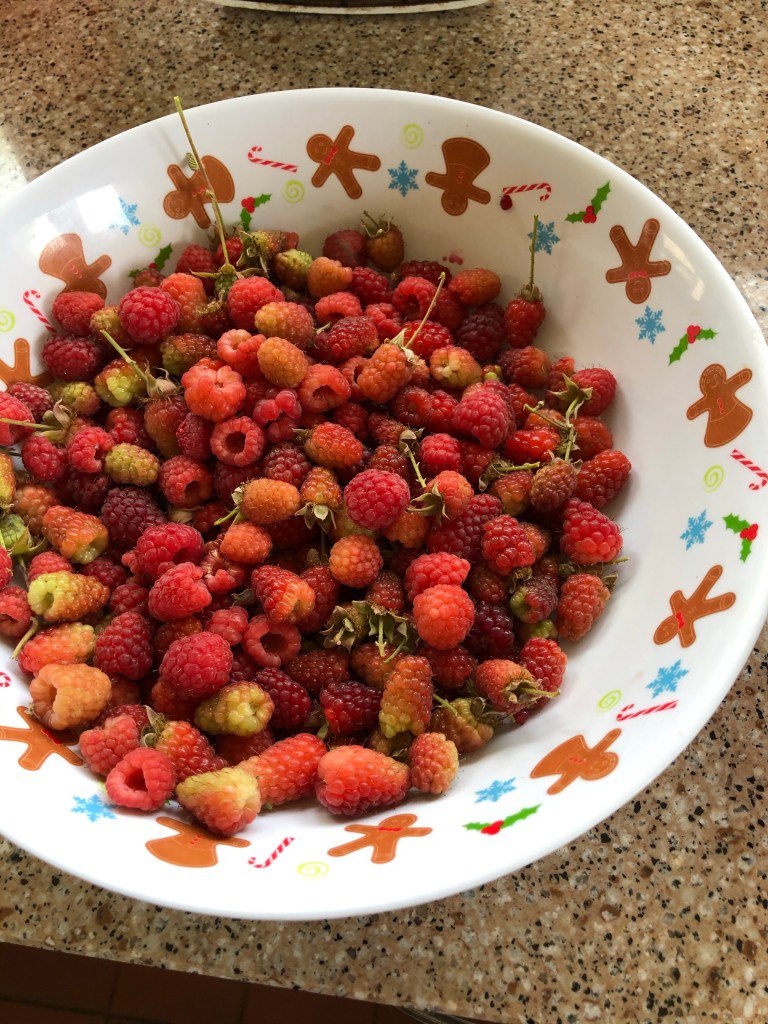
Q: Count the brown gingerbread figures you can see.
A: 12